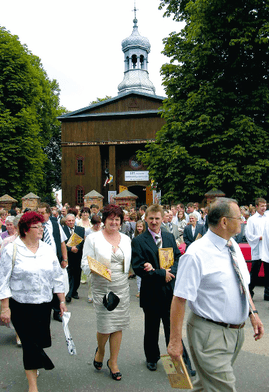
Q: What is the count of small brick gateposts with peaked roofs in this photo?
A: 5